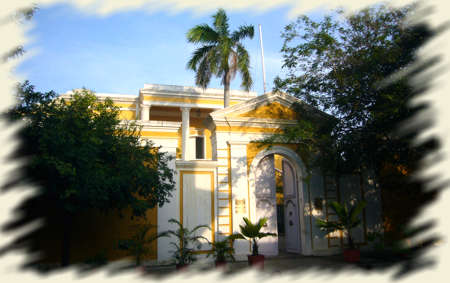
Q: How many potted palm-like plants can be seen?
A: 5